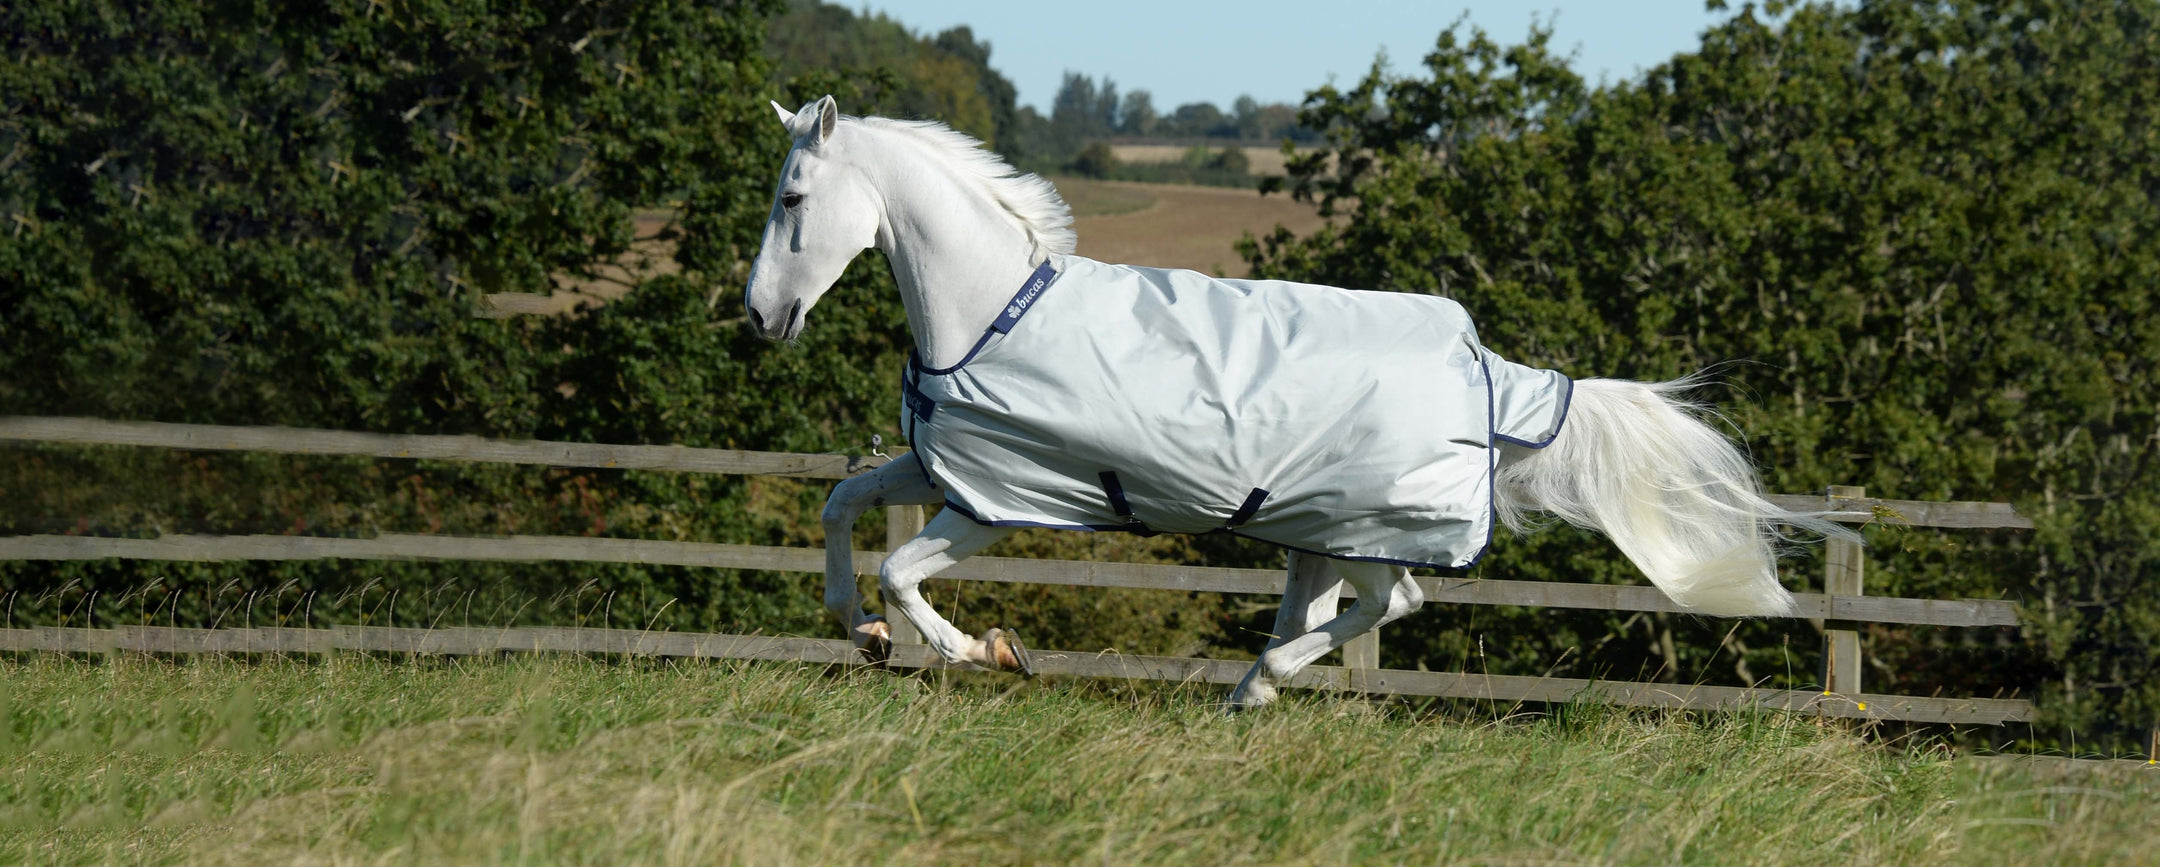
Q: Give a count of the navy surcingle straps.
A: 2